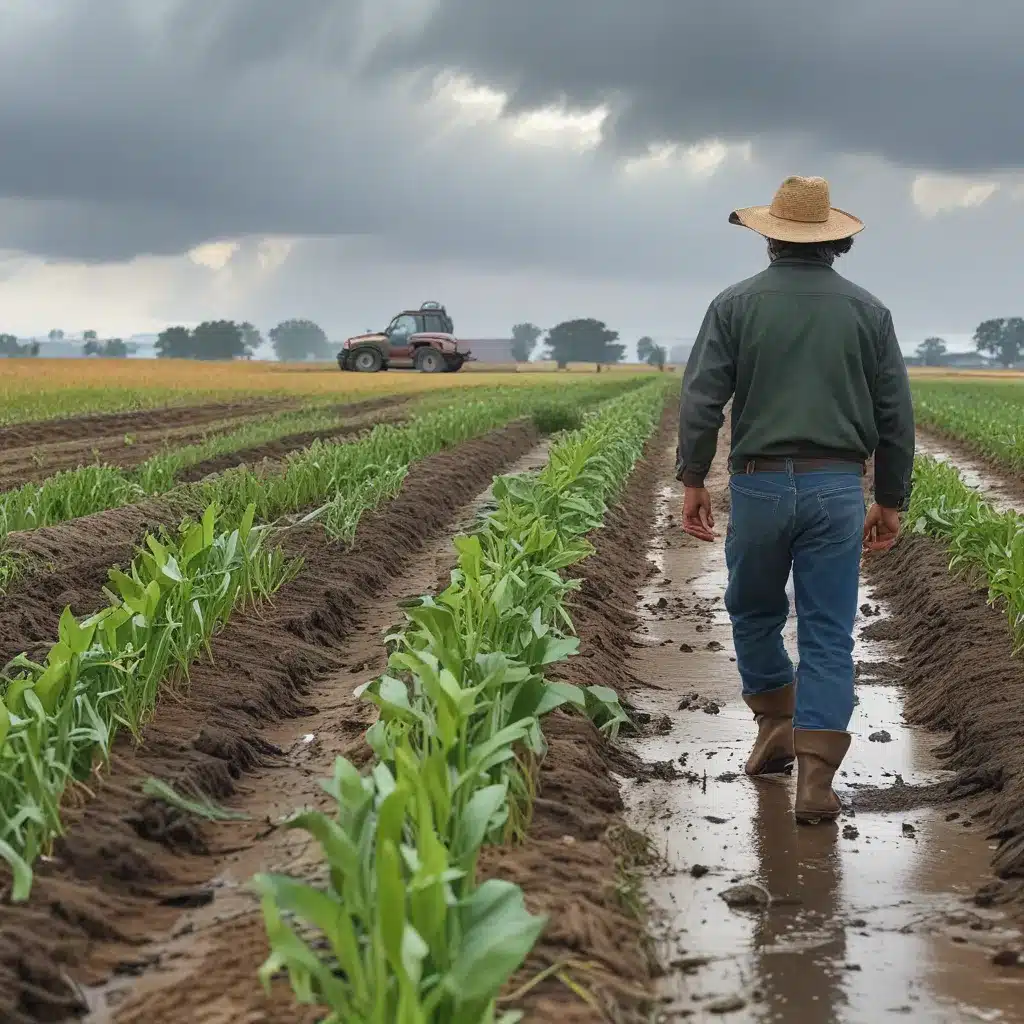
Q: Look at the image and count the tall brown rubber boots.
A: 2